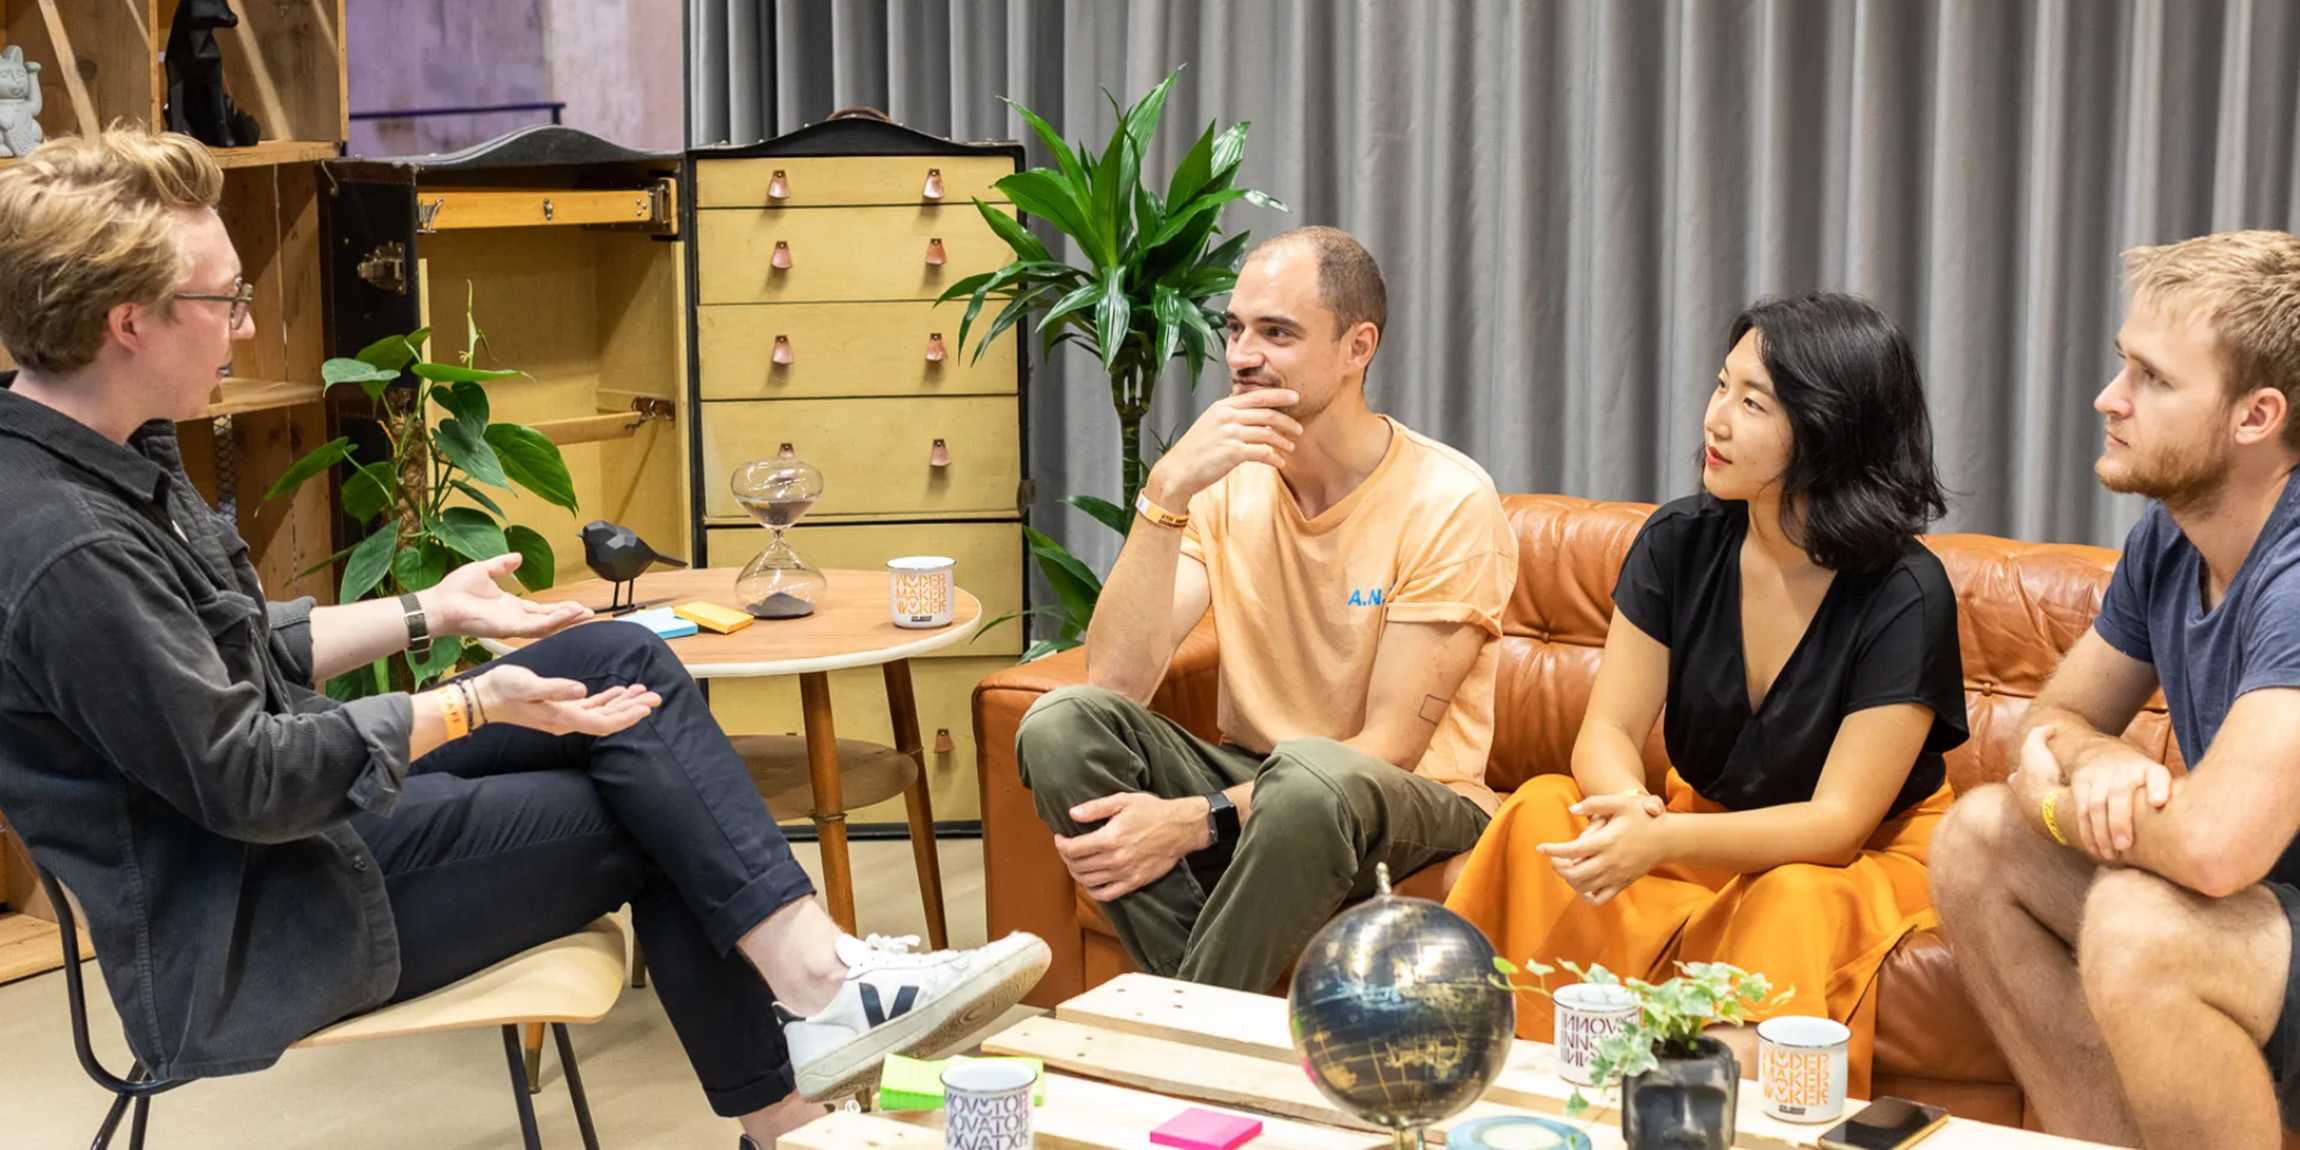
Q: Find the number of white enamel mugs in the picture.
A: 4